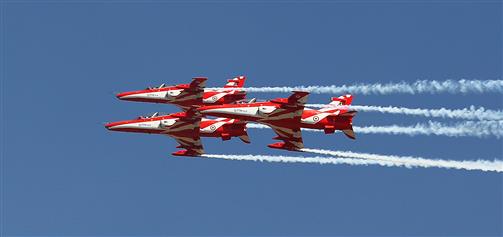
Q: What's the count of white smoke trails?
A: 5